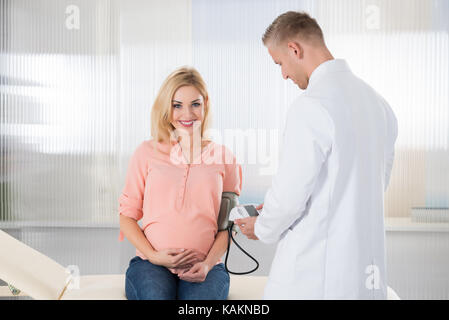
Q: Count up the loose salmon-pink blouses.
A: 1